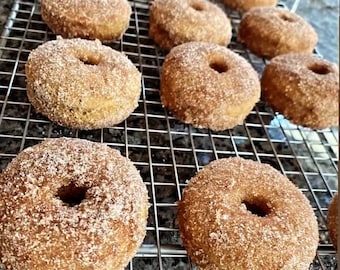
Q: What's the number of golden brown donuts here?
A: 10